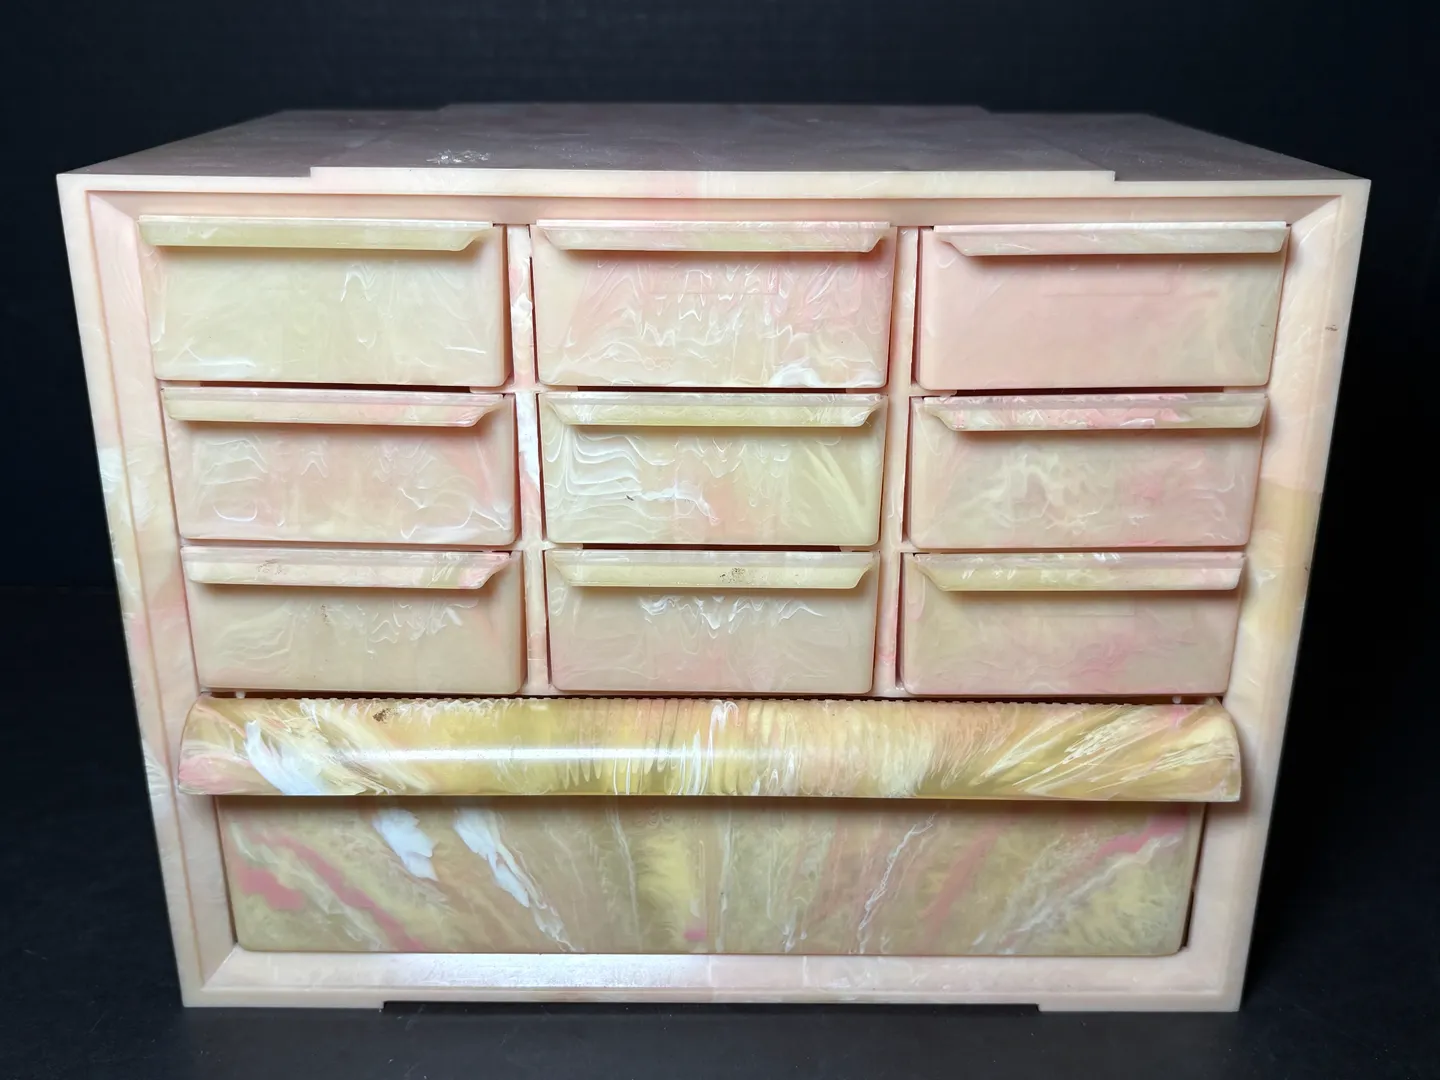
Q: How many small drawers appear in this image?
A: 9